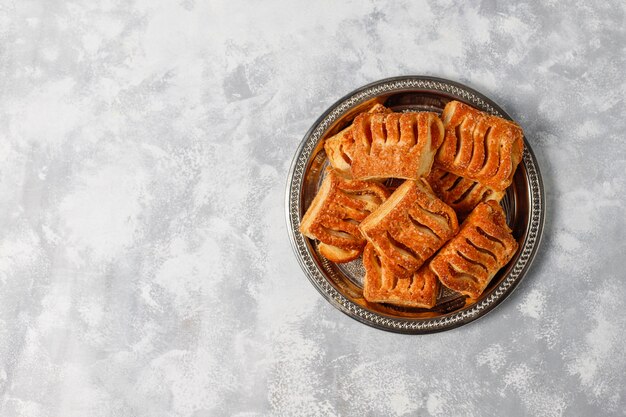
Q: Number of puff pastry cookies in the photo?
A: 8